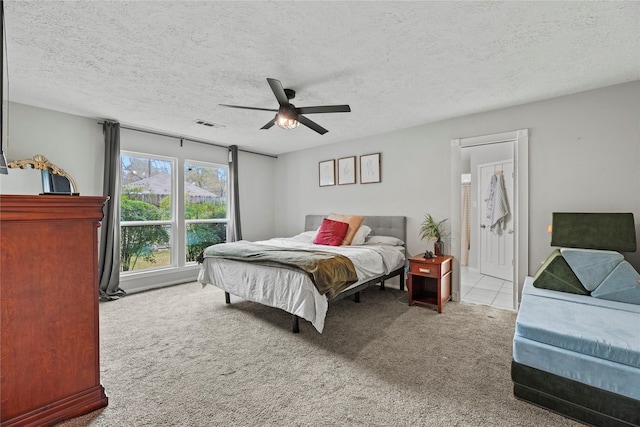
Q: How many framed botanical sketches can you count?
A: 3